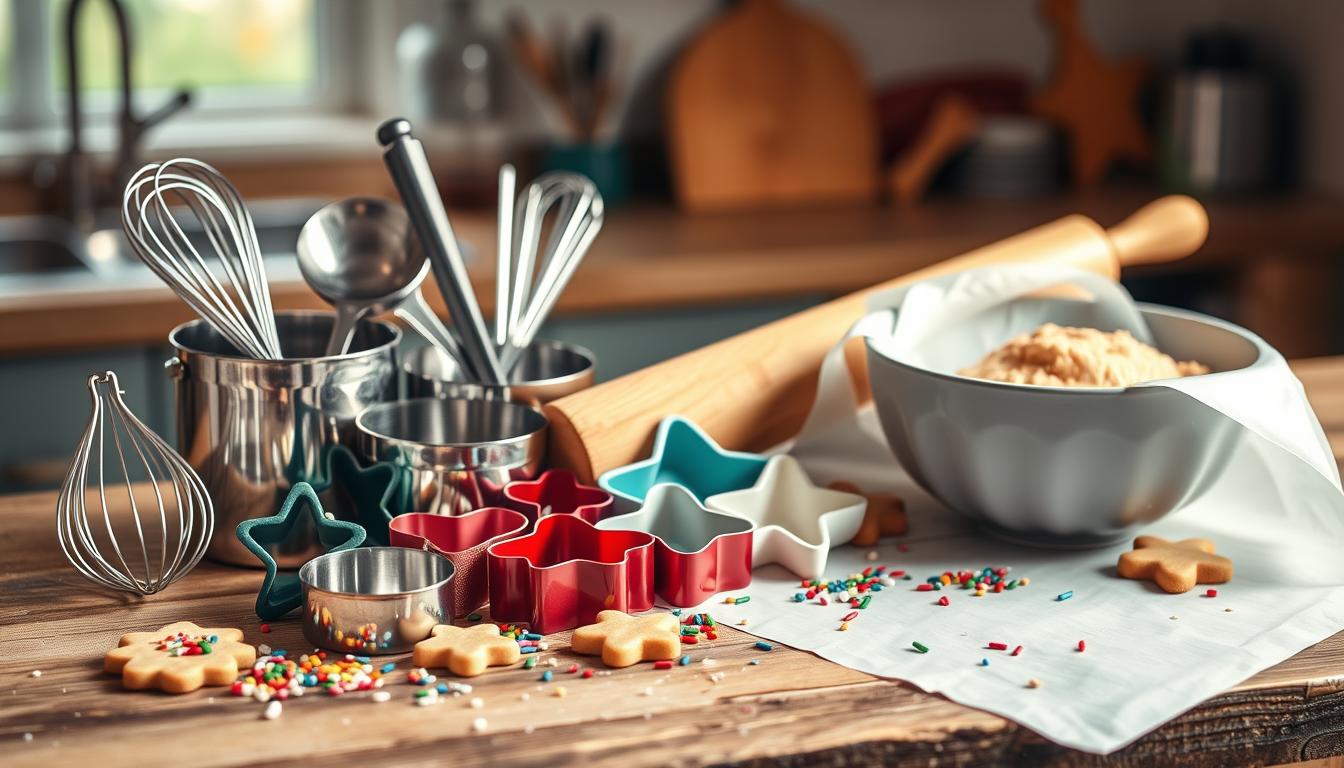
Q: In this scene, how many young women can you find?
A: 0